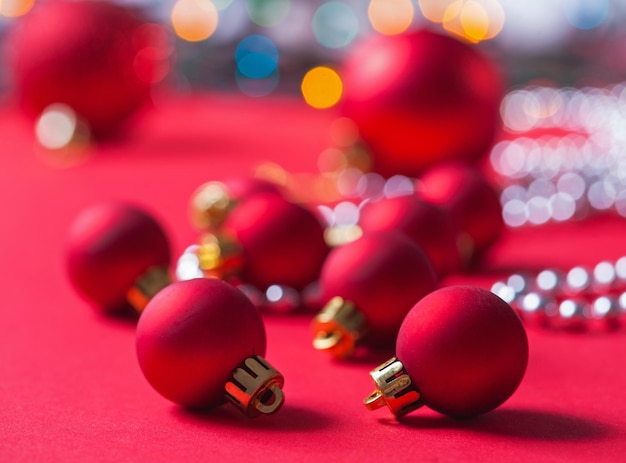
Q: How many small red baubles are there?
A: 8